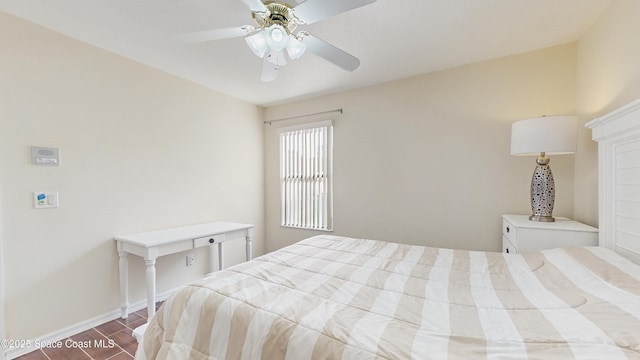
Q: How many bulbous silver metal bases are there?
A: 1